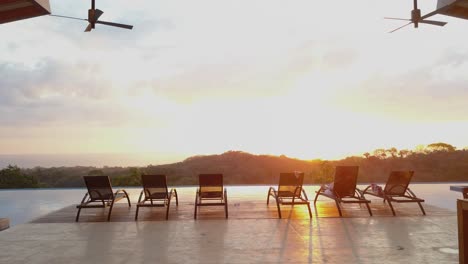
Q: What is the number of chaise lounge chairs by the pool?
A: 6